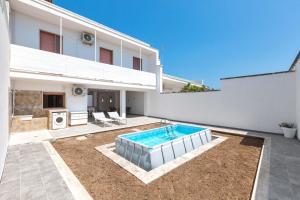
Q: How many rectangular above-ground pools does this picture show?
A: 1